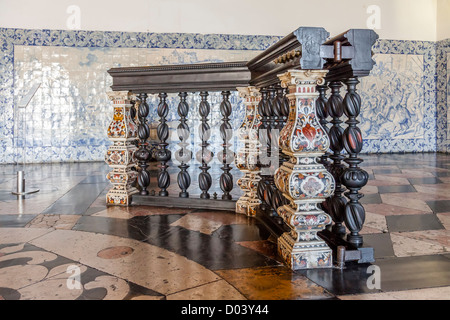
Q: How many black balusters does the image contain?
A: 12